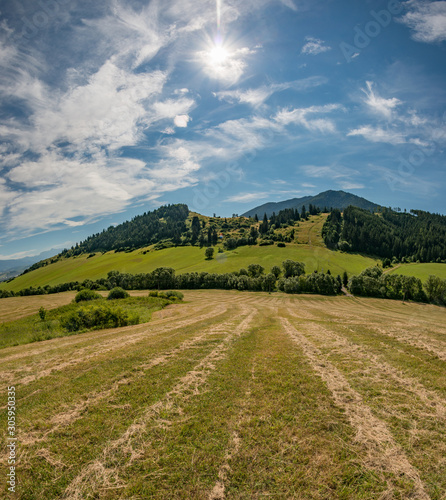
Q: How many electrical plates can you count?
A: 0